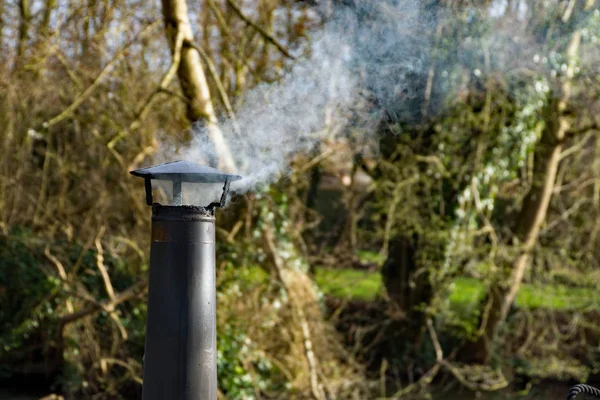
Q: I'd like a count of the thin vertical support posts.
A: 3